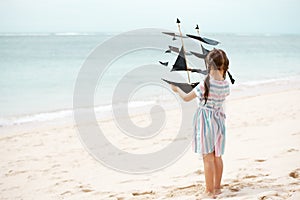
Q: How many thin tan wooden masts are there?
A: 2